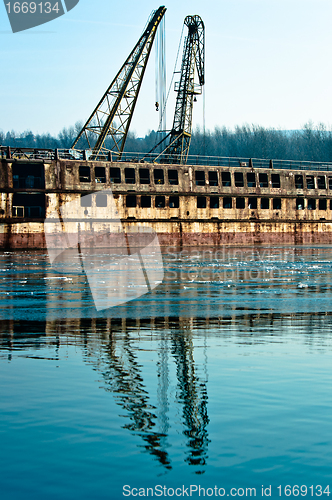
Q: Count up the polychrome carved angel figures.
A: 0